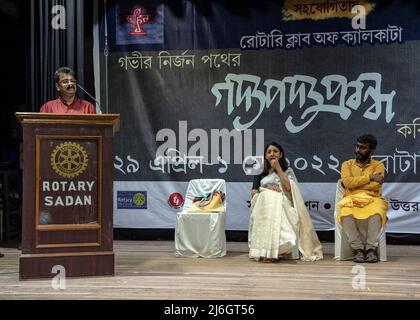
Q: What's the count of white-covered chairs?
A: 3